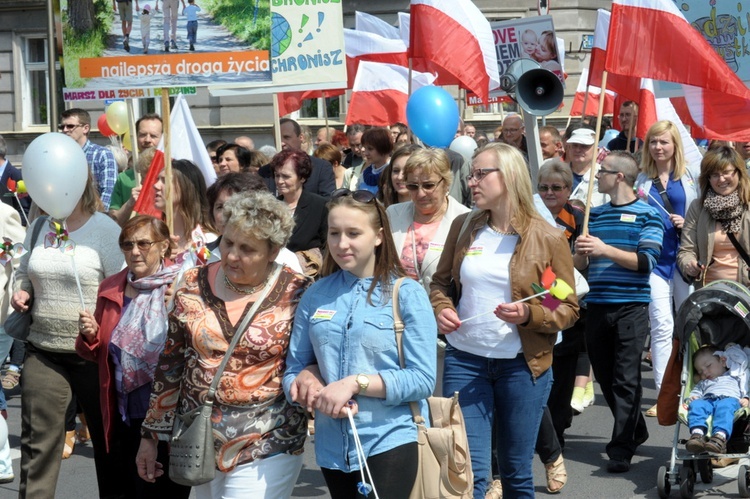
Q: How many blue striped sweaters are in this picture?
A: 1